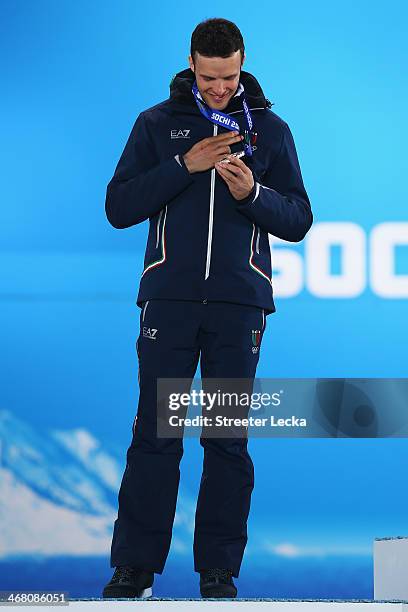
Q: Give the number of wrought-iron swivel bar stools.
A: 0